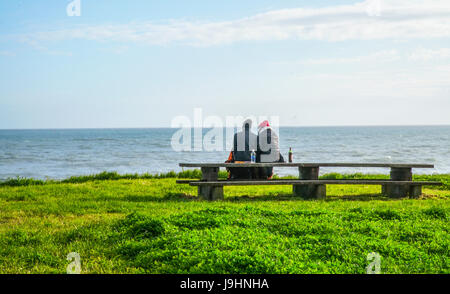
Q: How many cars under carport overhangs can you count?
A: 0